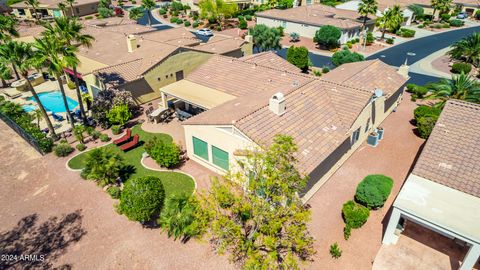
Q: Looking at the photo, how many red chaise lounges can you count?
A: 2